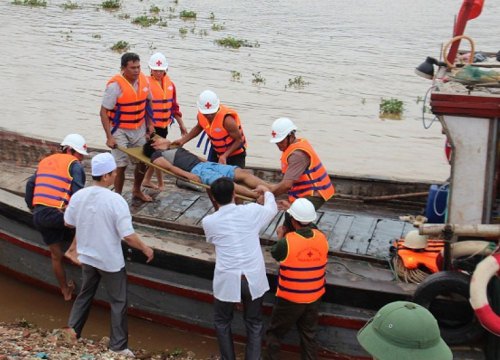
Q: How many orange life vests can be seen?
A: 7